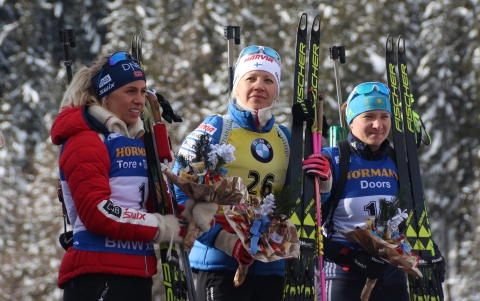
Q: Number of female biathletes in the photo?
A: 3